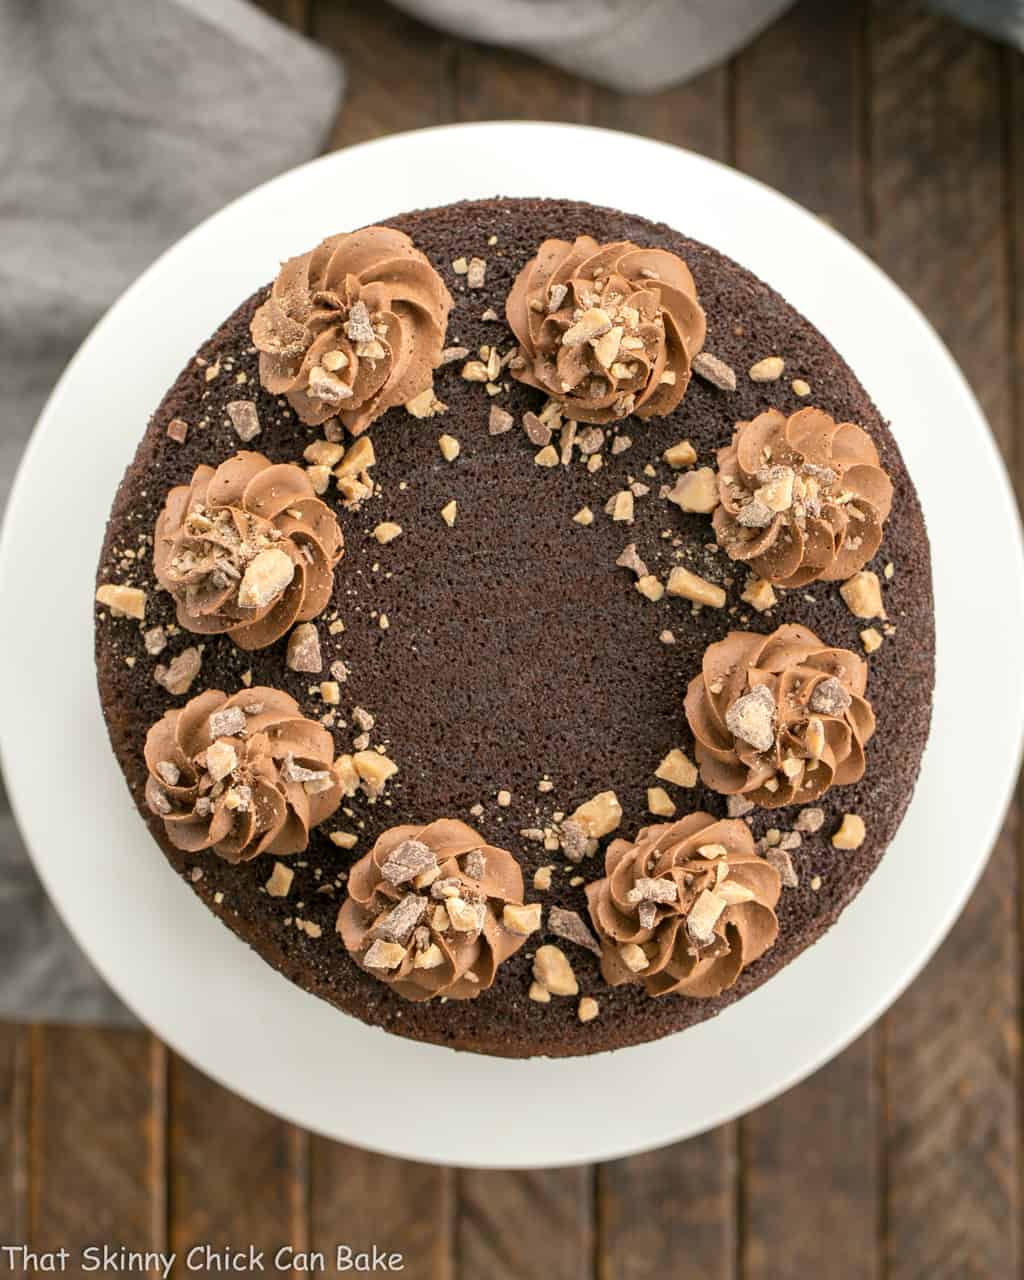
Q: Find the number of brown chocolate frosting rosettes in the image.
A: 8